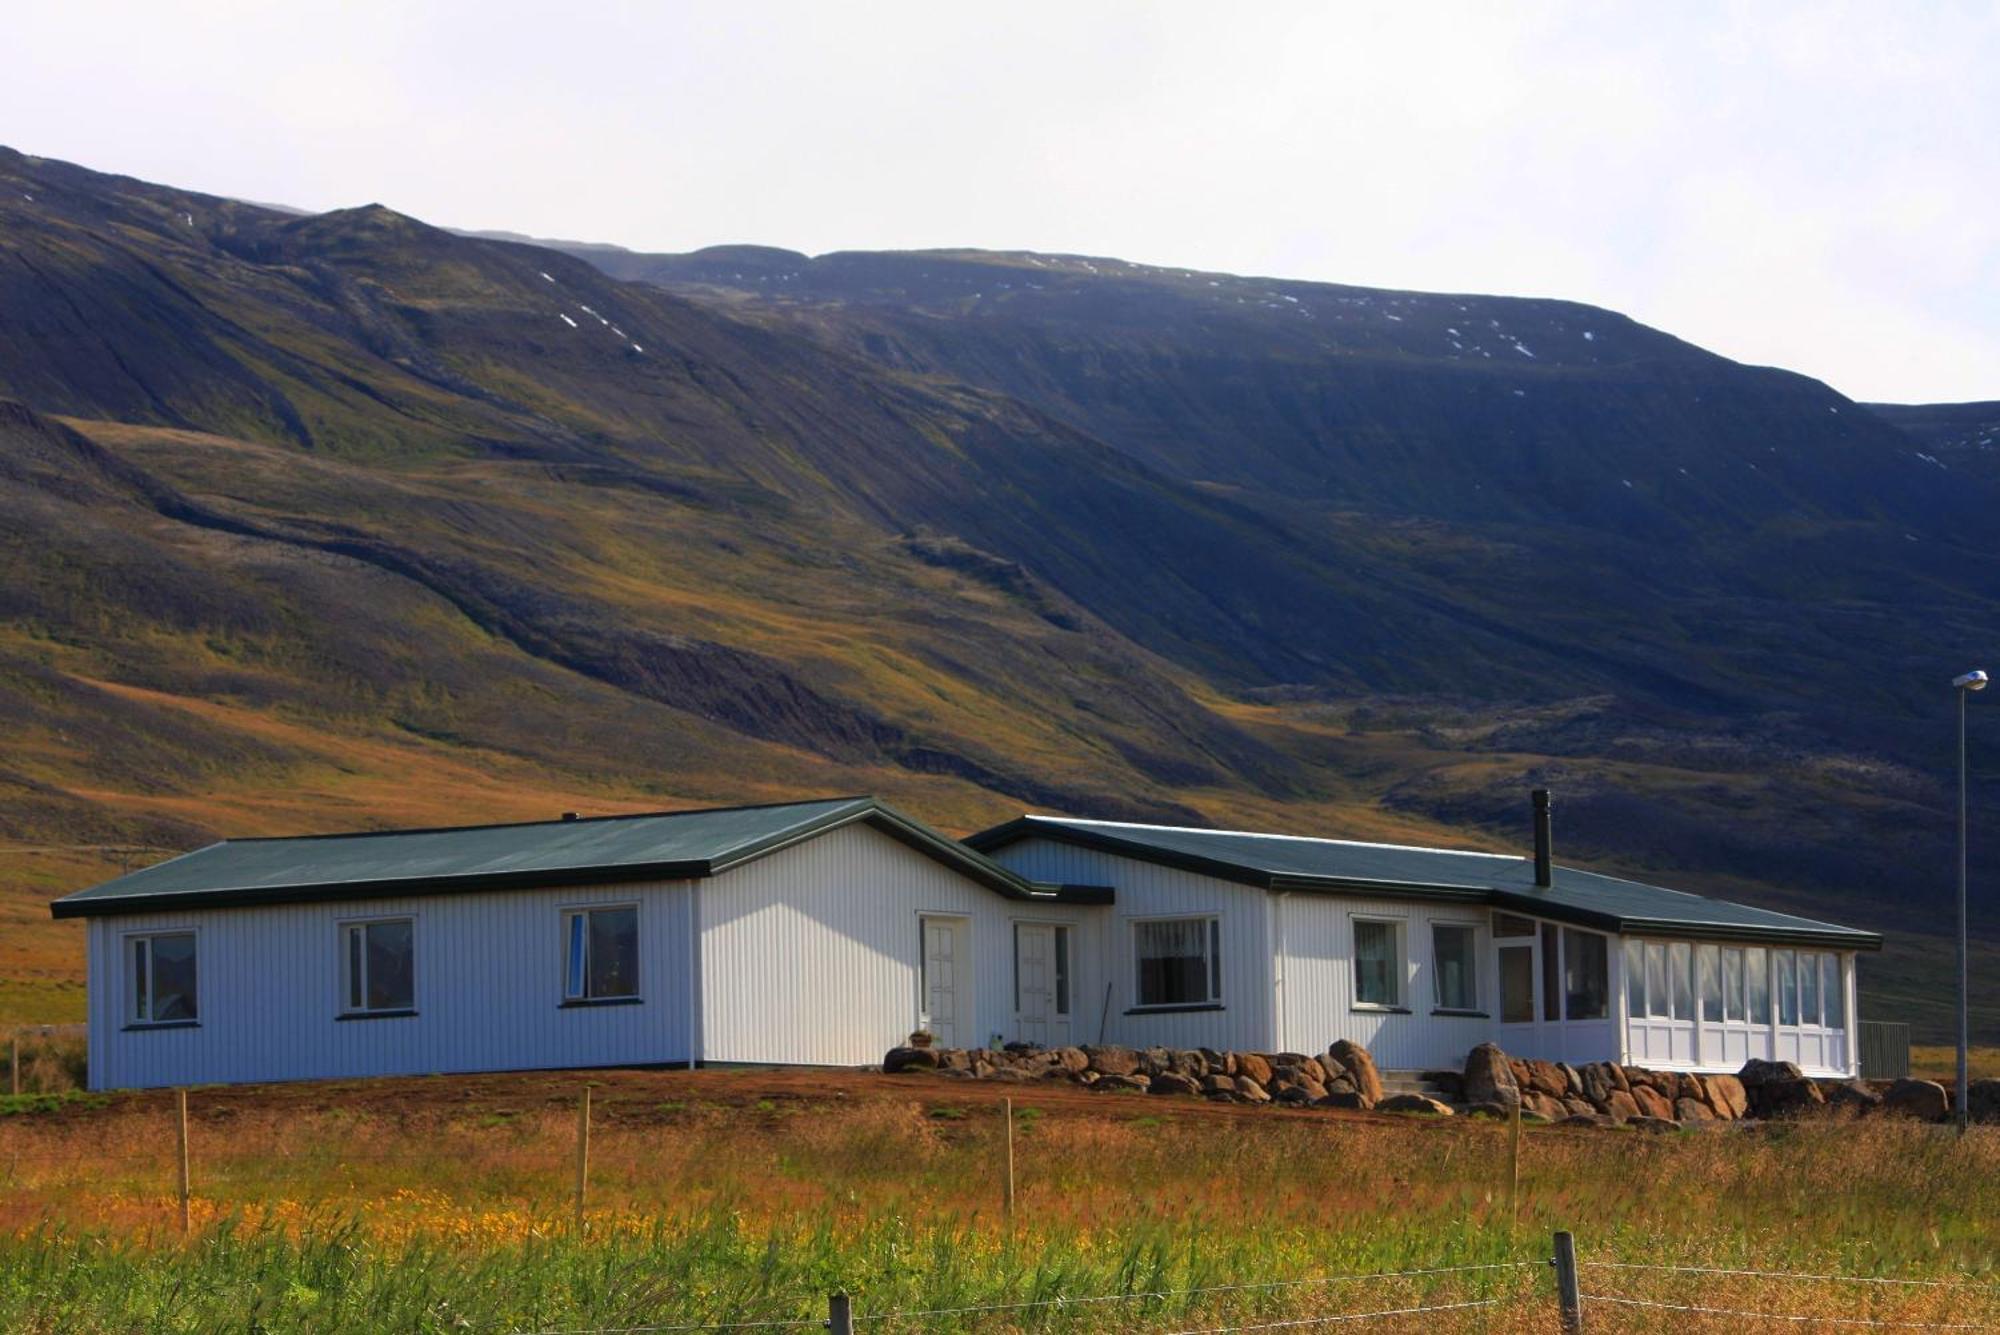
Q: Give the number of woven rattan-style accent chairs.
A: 0